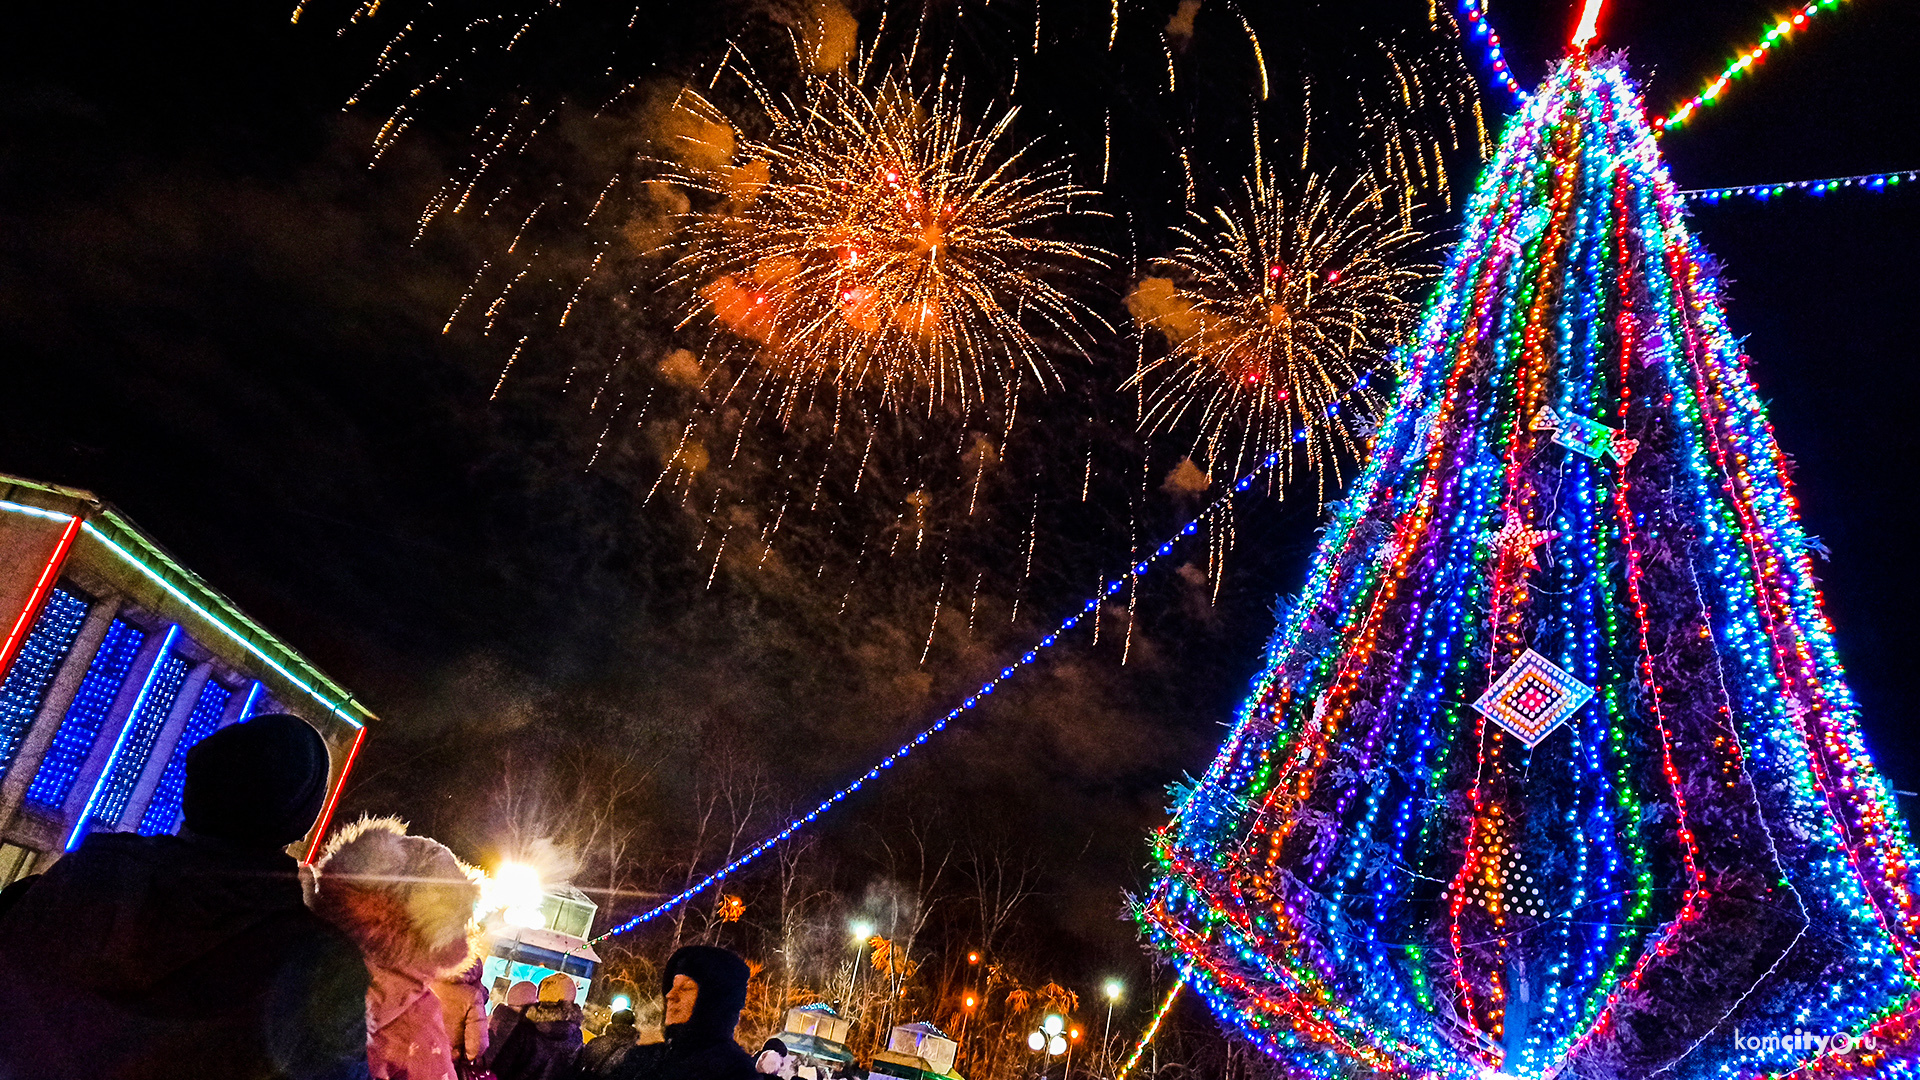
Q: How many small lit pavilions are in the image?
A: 3